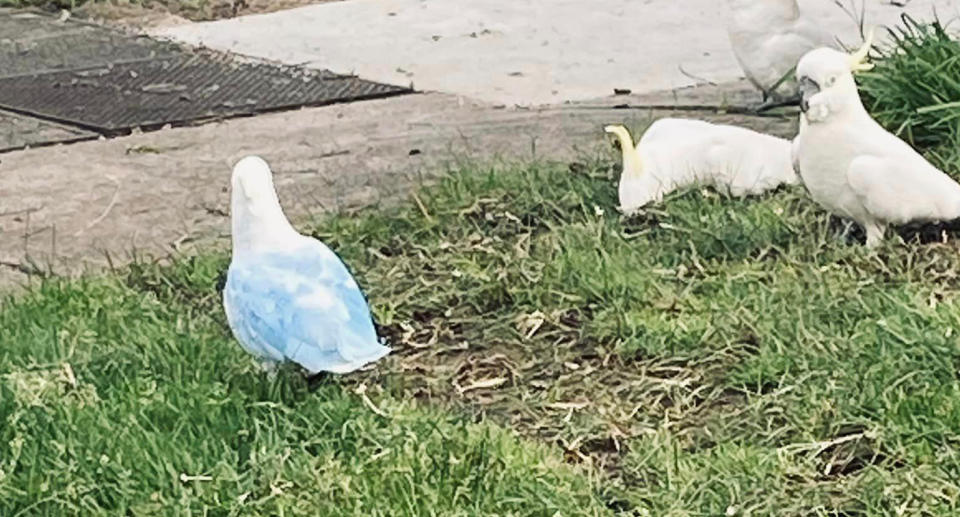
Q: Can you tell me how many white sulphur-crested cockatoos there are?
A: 3